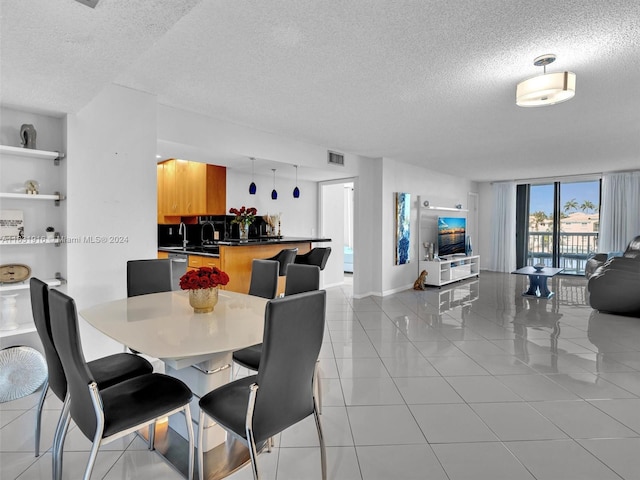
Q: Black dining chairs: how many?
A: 6